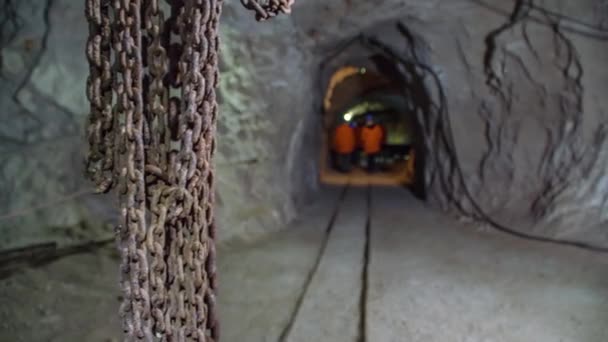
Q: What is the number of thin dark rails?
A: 2